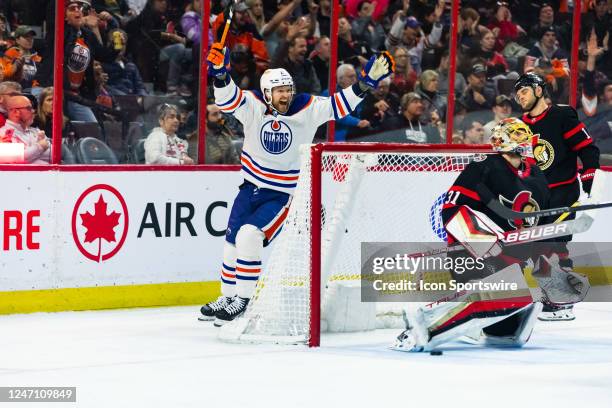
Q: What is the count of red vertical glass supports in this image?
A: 5